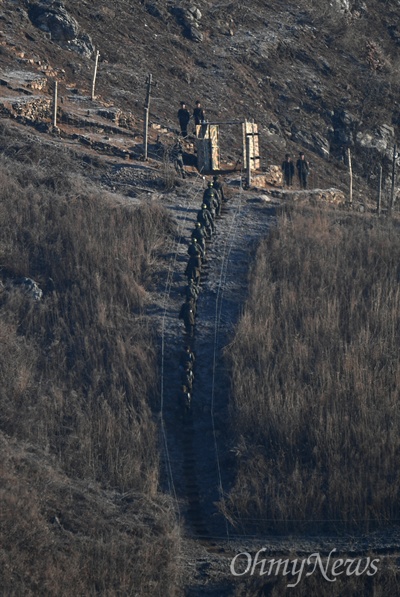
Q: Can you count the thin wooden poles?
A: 6